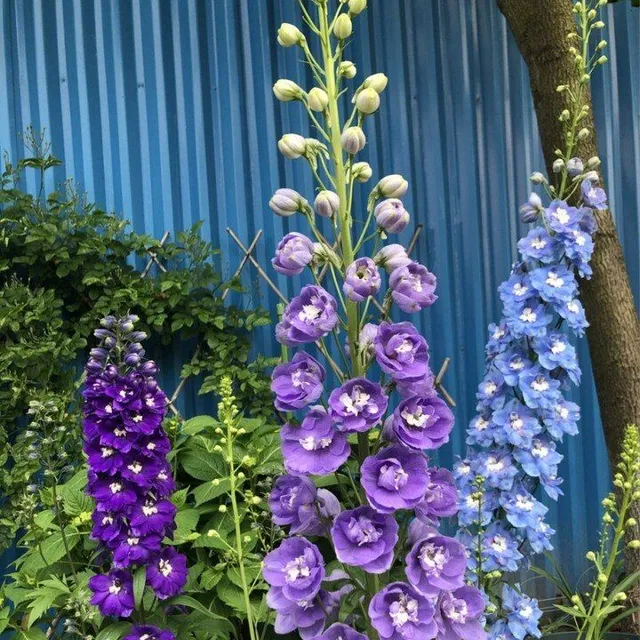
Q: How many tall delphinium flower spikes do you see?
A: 3